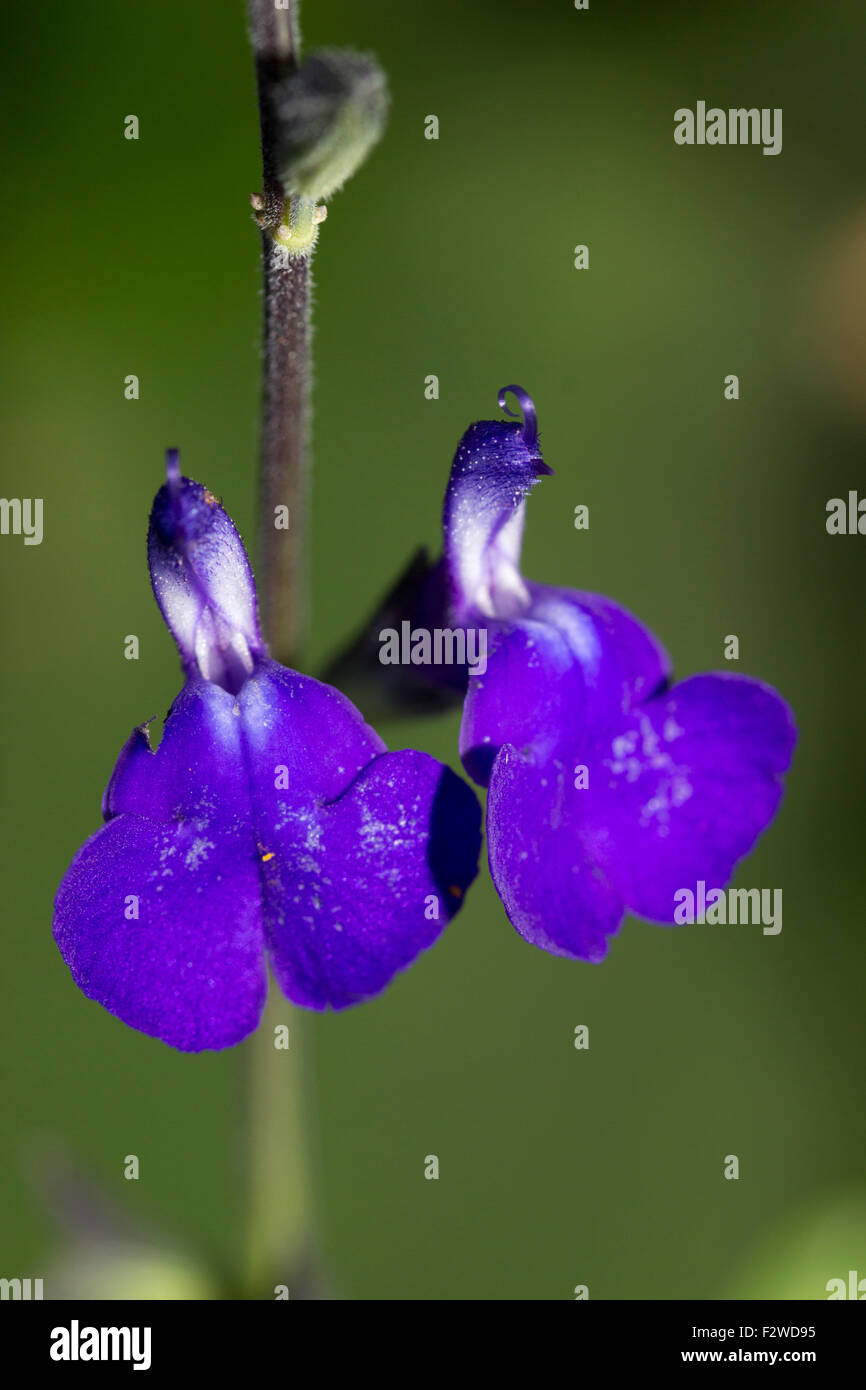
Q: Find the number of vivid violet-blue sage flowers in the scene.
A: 2